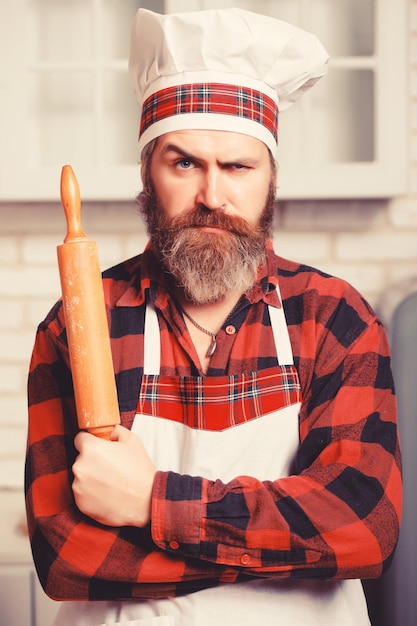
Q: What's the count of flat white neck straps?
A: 2